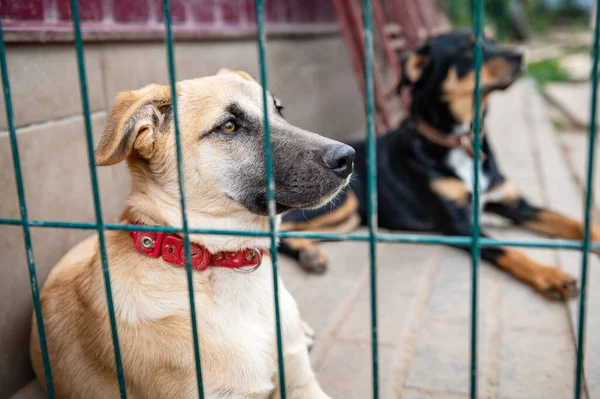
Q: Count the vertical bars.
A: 7